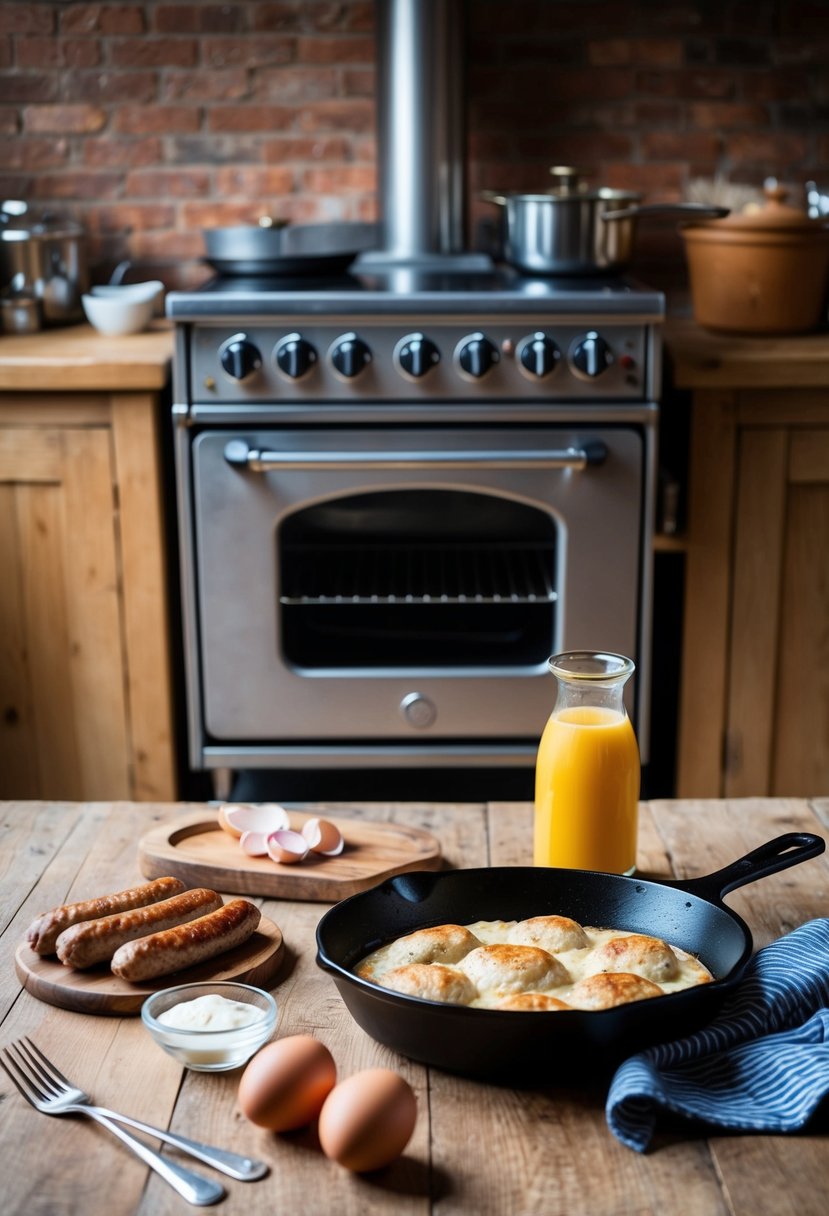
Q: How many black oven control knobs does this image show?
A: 7